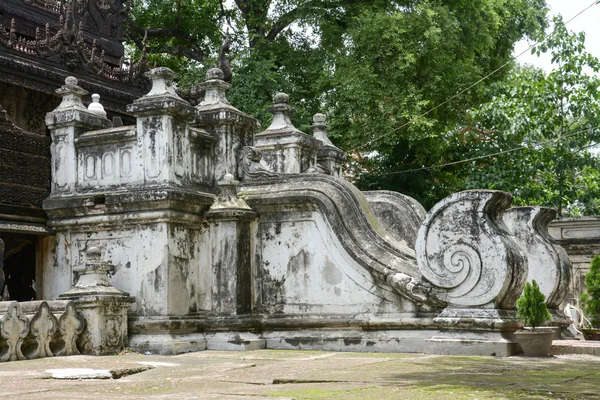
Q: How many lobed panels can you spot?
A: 3